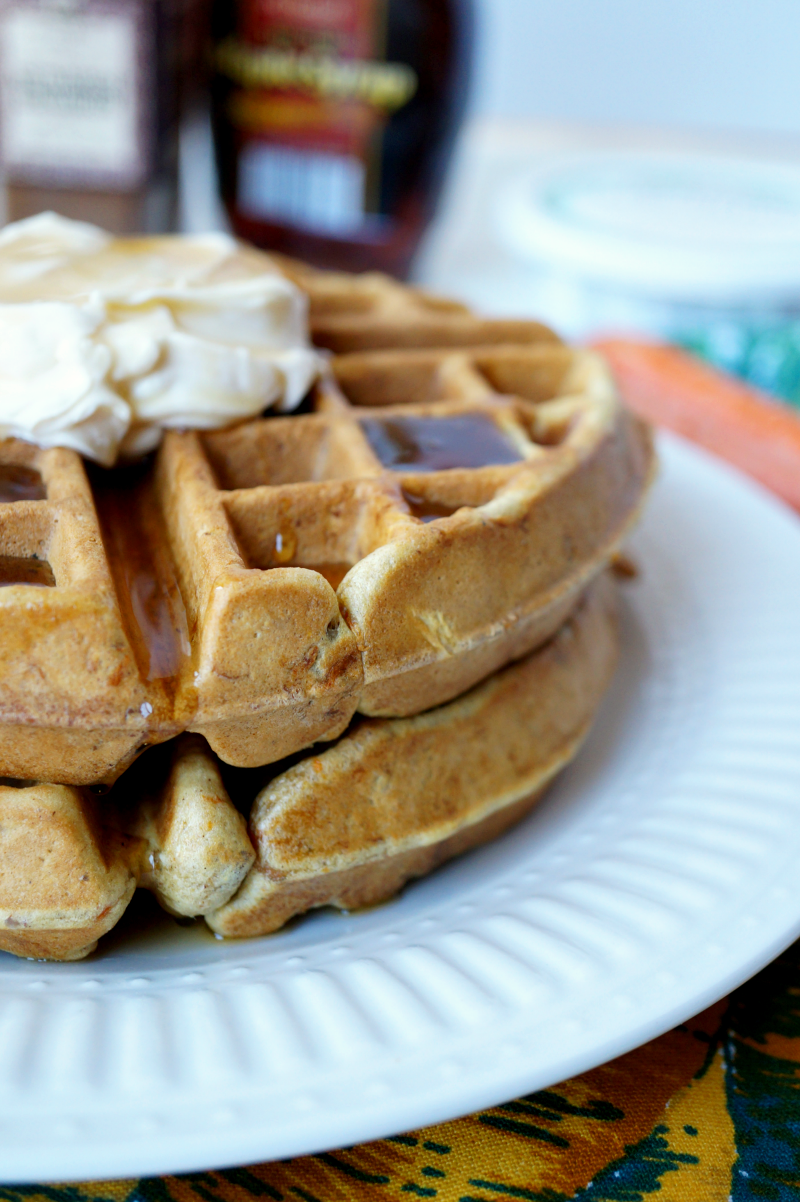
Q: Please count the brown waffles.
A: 2